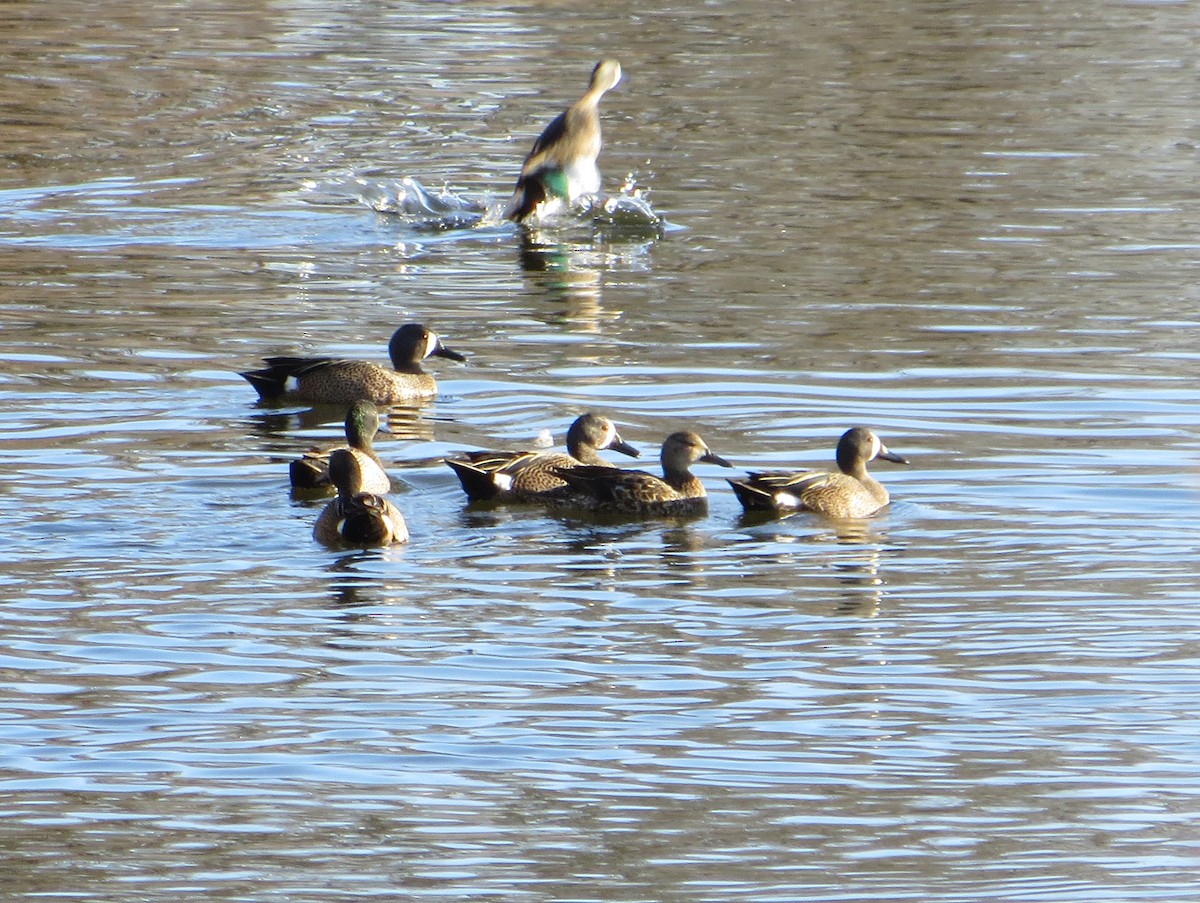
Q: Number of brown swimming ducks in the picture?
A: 6